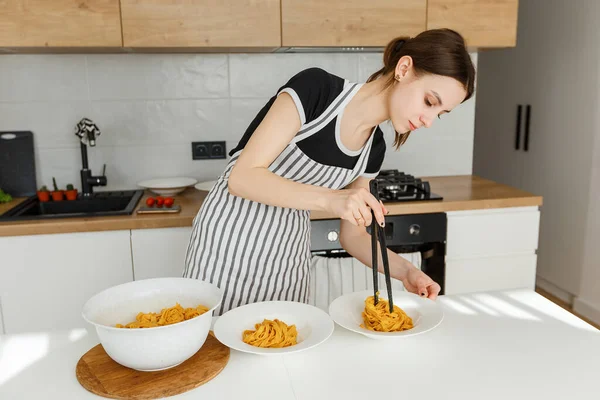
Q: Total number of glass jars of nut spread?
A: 0